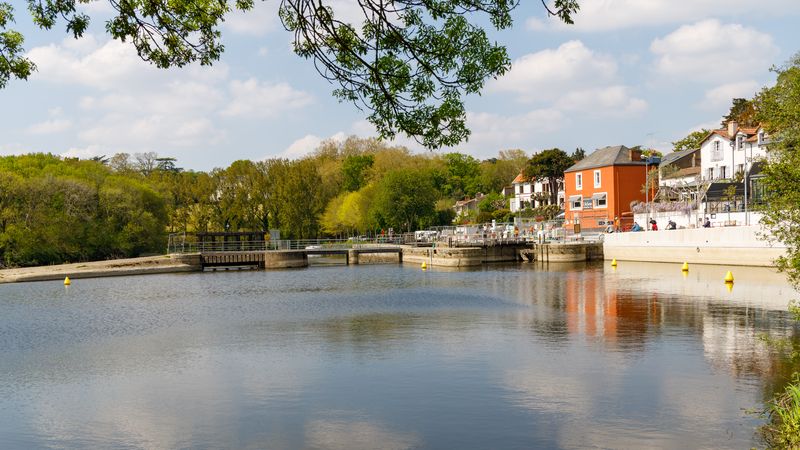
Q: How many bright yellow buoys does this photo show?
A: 5